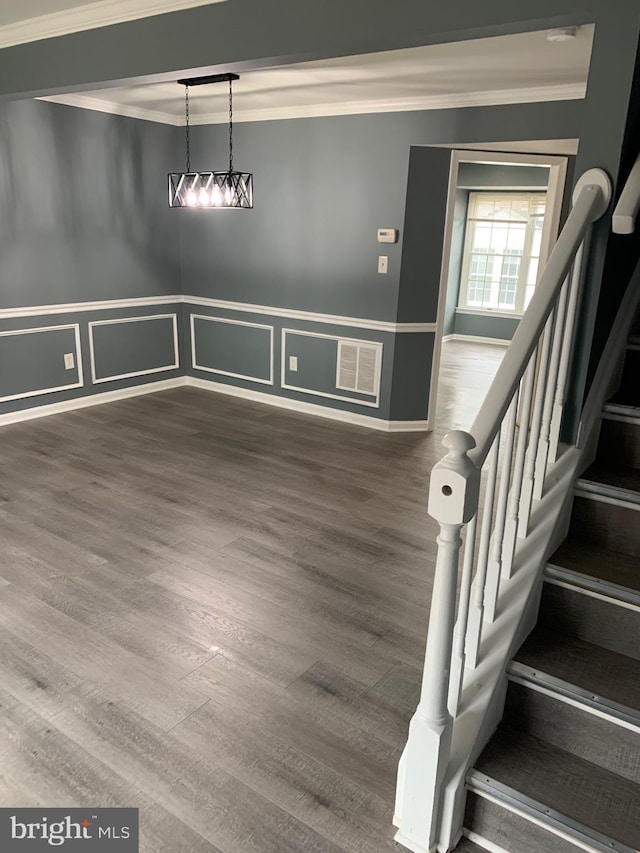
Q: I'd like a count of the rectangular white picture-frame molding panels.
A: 4